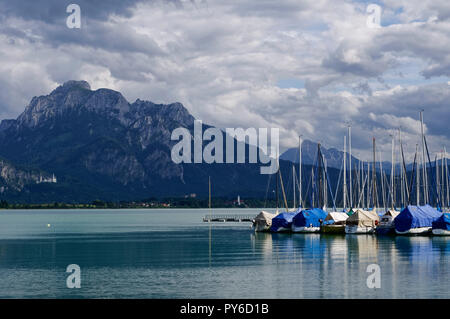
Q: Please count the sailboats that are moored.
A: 8